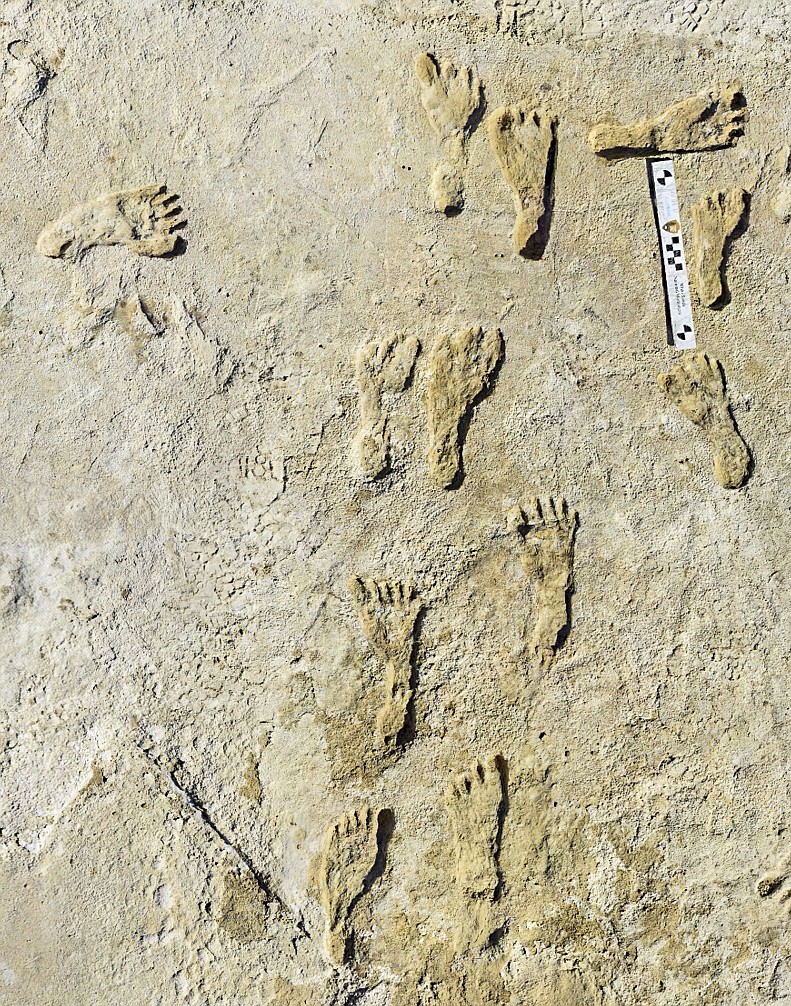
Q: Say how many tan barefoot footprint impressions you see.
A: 12